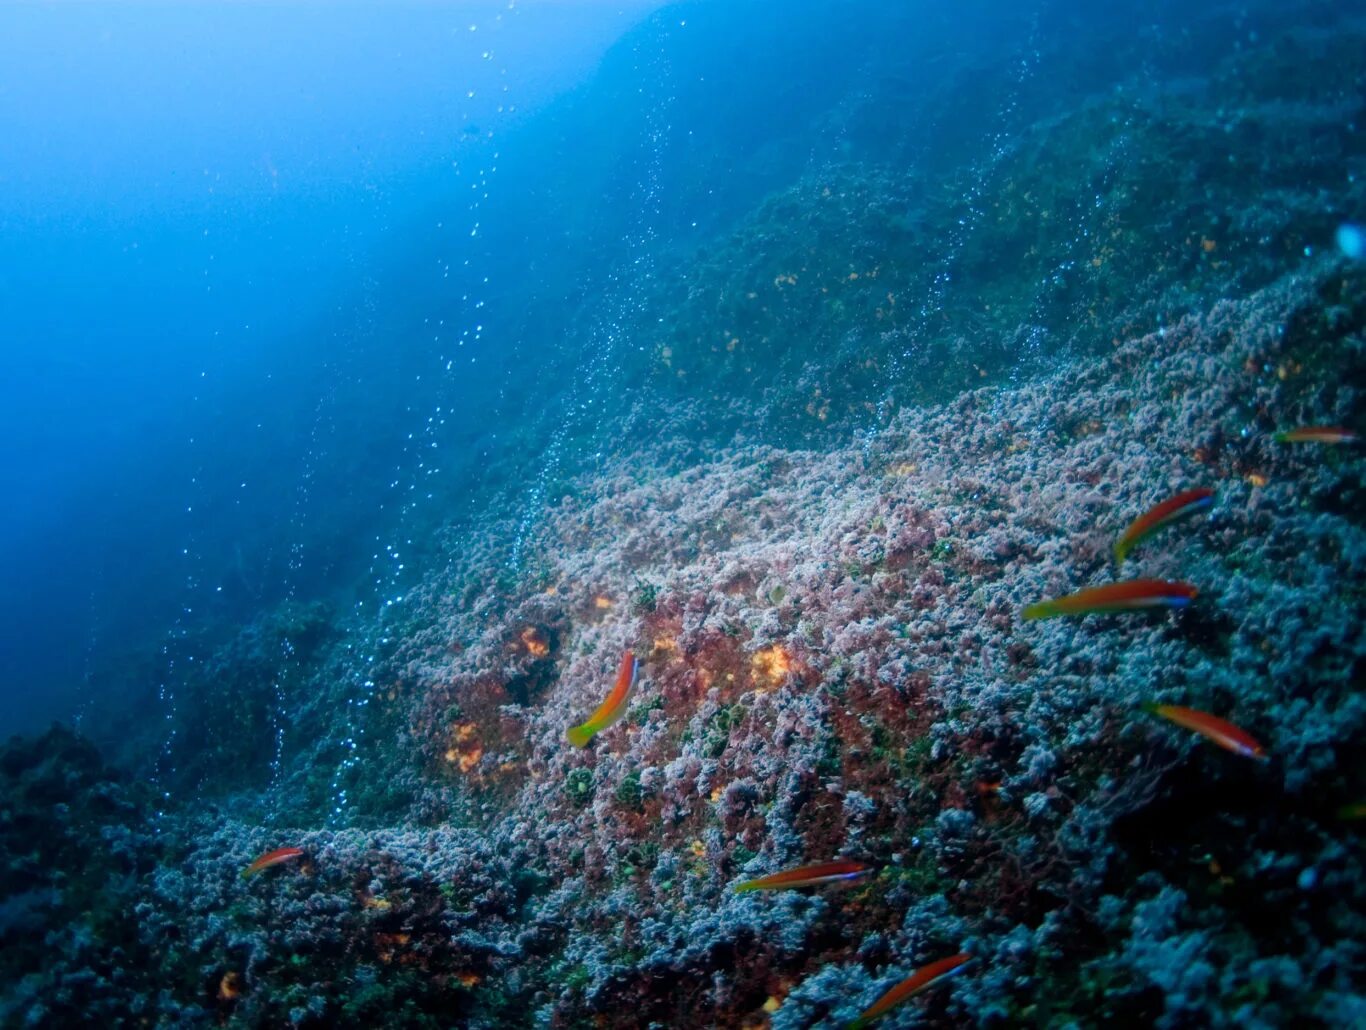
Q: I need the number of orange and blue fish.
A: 8